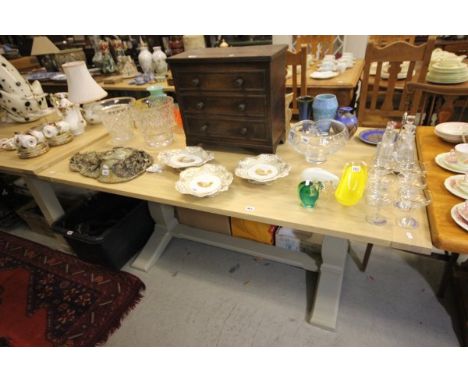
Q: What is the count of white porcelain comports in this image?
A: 3